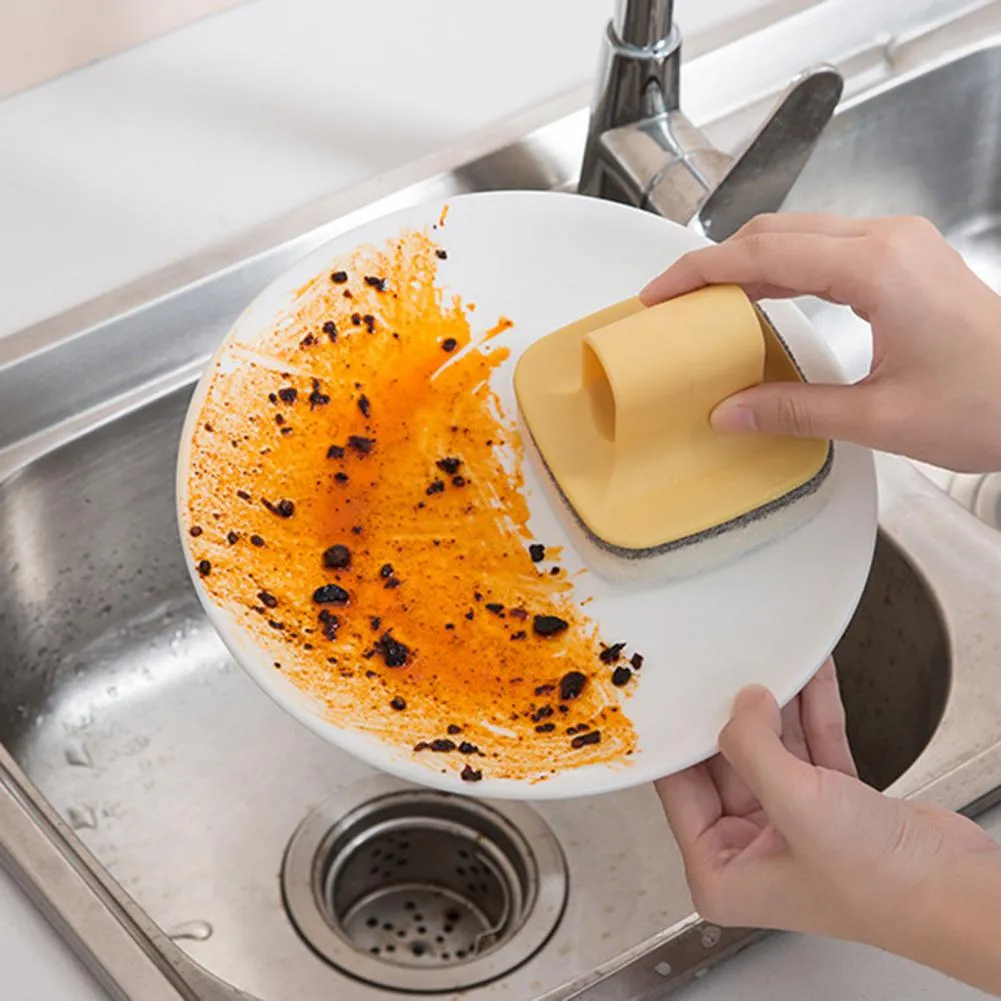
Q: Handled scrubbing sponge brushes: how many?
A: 1